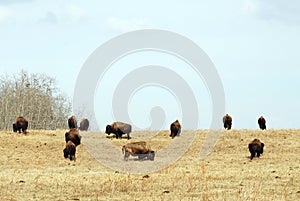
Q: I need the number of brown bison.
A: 11